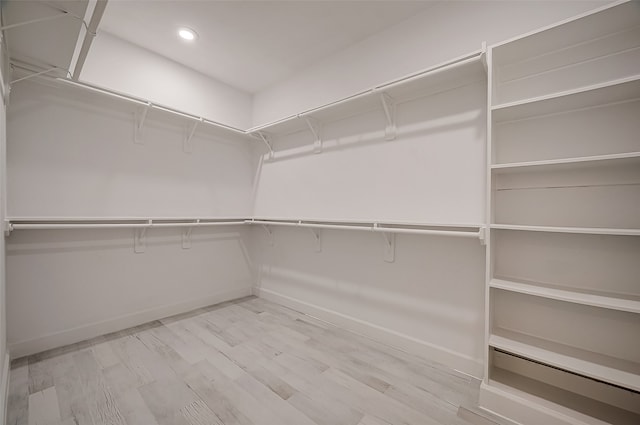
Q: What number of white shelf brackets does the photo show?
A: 12